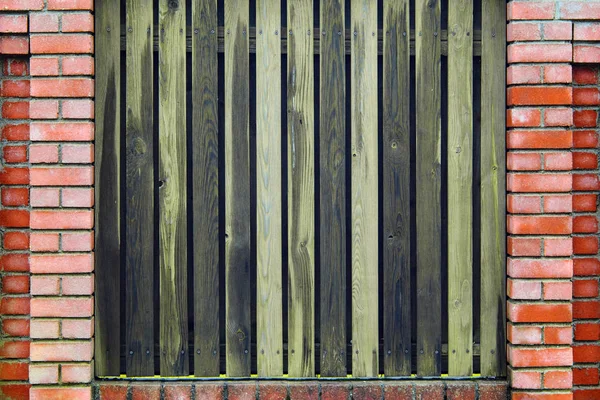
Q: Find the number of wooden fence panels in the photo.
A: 13